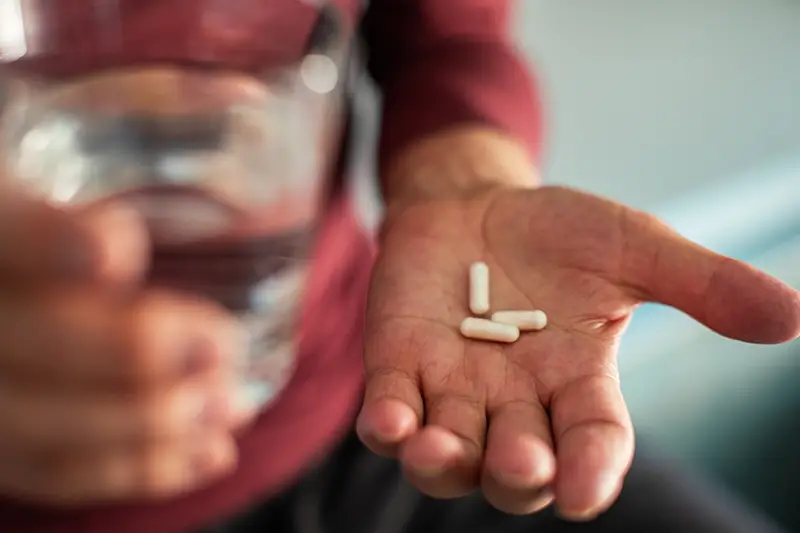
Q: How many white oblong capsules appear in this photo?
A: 3